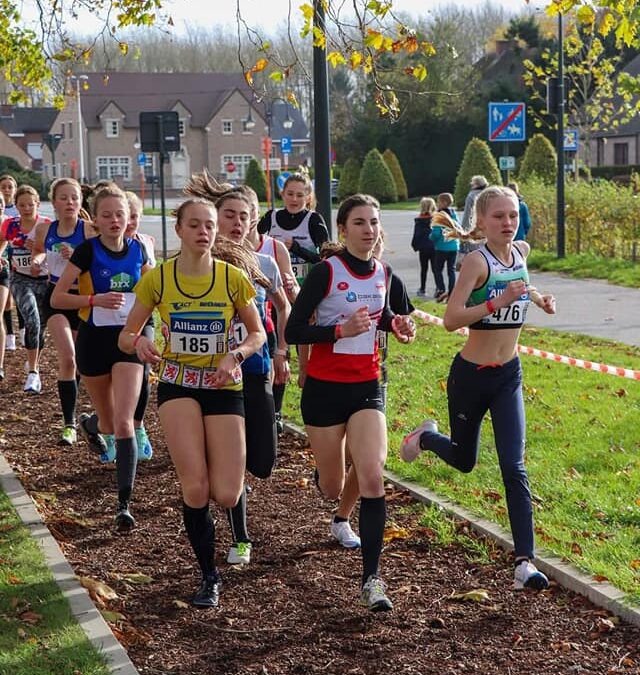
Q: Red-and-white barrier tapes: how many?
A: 1